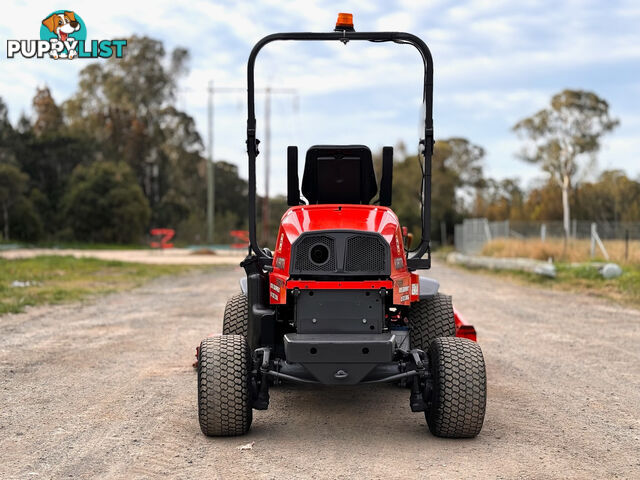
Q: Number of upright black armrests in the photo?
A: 2